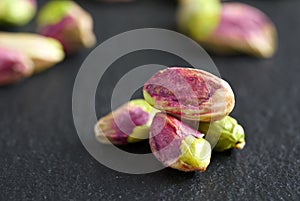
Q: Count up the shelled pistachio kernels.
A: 10